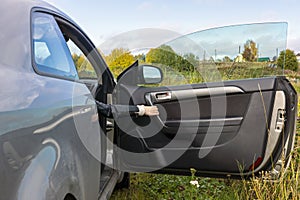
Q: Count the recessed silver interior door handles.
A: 1